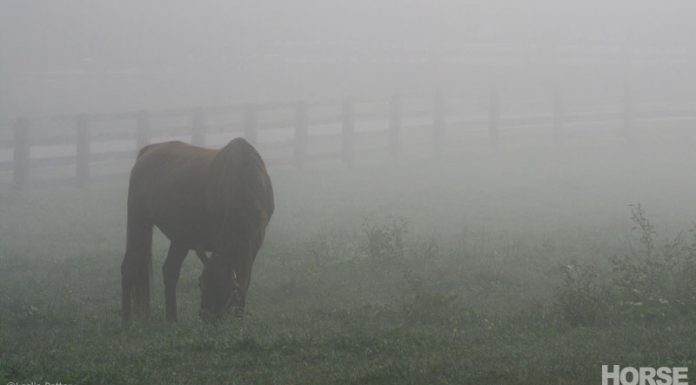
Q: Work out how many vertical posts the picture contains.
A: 12